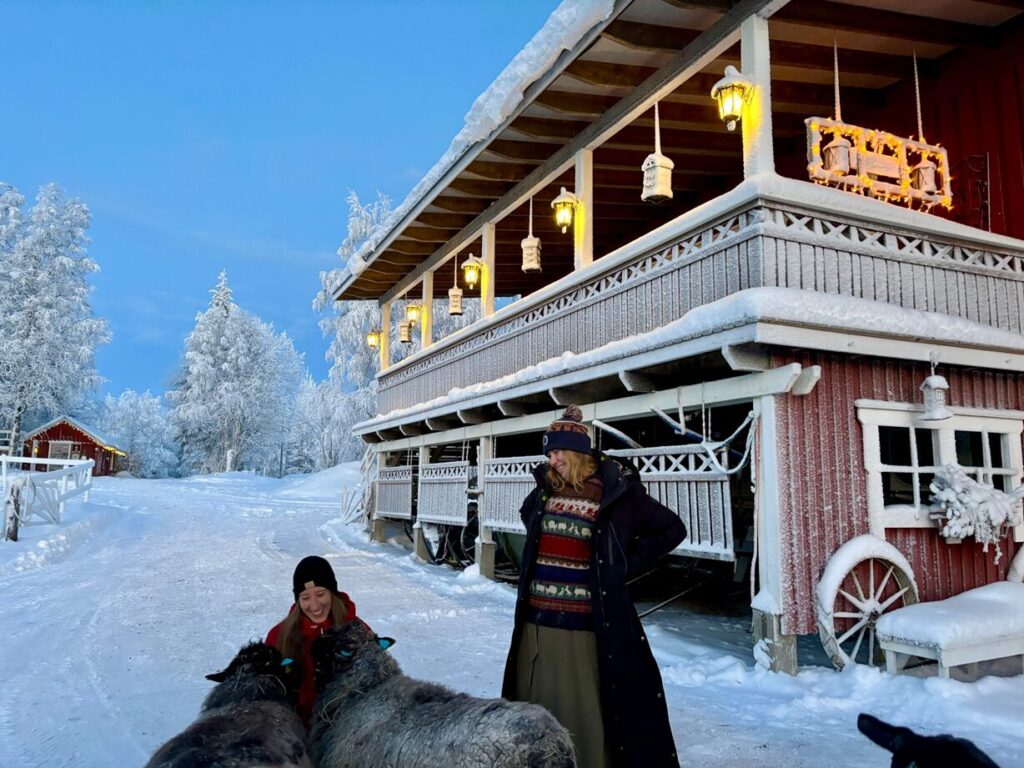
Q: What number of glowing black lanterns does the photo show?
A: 5